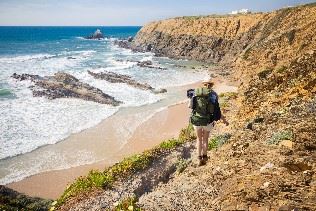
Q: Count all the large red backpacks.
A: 0